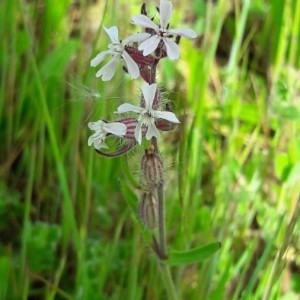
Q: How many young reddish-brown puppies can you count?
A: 0